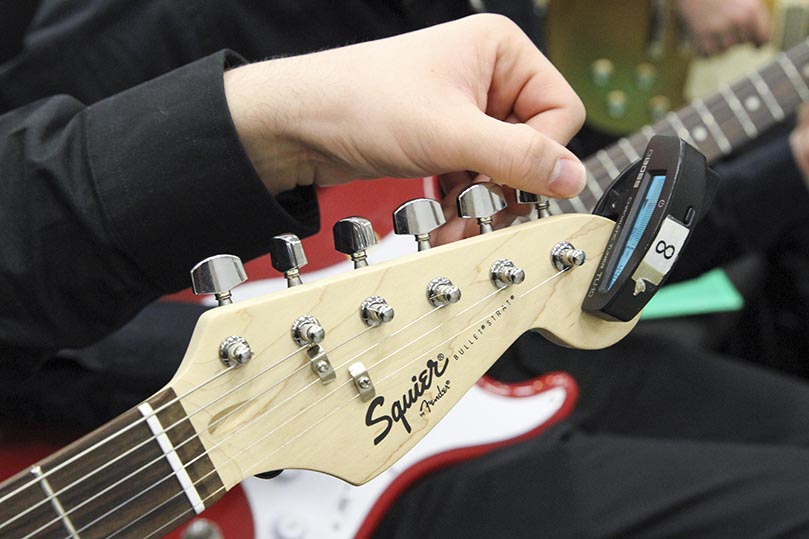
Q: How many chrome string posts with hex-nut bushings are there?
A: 6